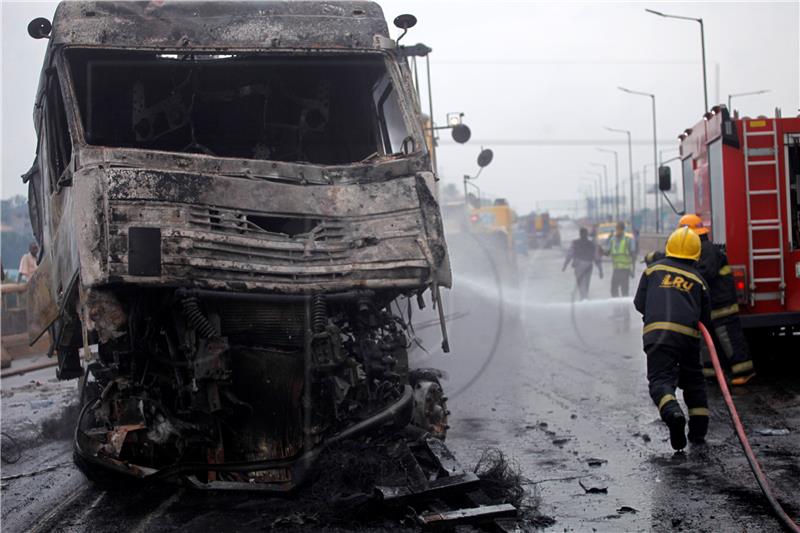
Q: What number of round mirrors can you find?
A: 4